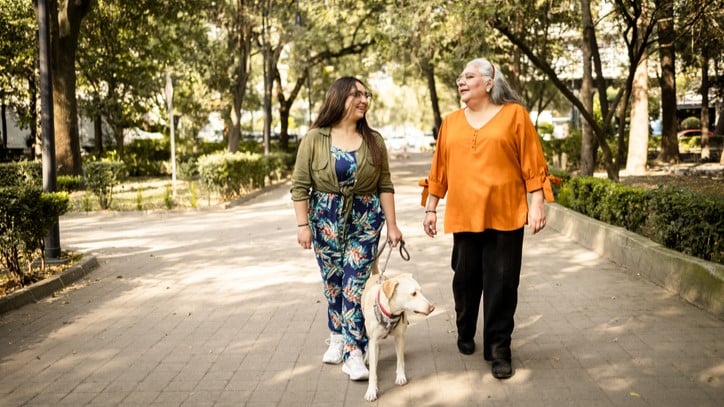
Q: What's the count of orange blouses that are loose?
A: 1